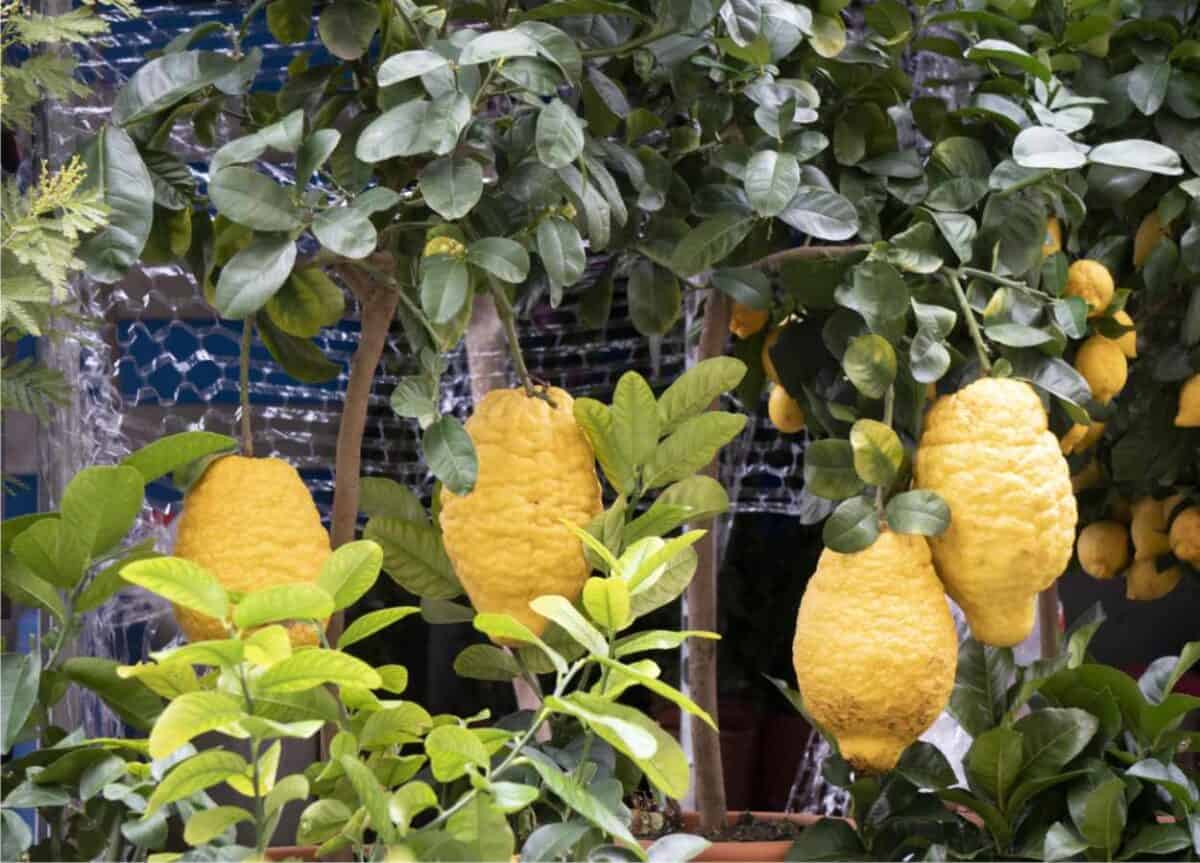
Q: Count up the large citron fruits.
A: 4